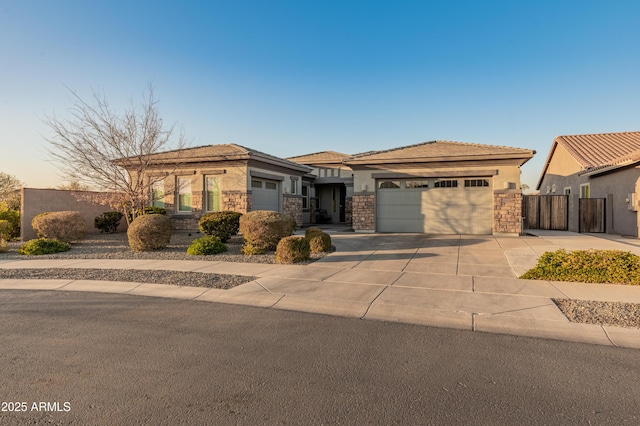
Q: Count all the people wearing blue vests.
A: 0